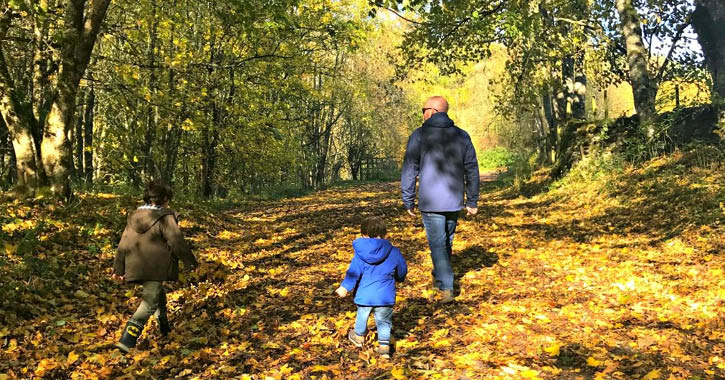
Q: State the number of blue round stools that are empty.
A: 0